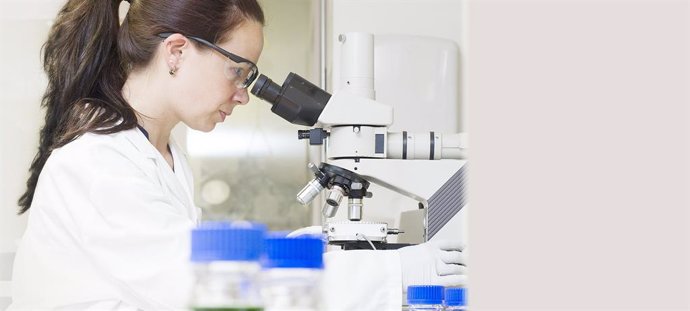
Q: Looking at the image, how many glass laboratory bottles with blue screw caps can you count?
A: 4